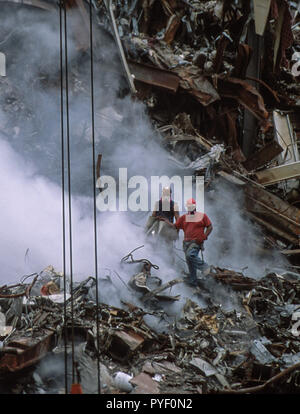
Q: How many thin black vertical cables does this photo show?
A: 3